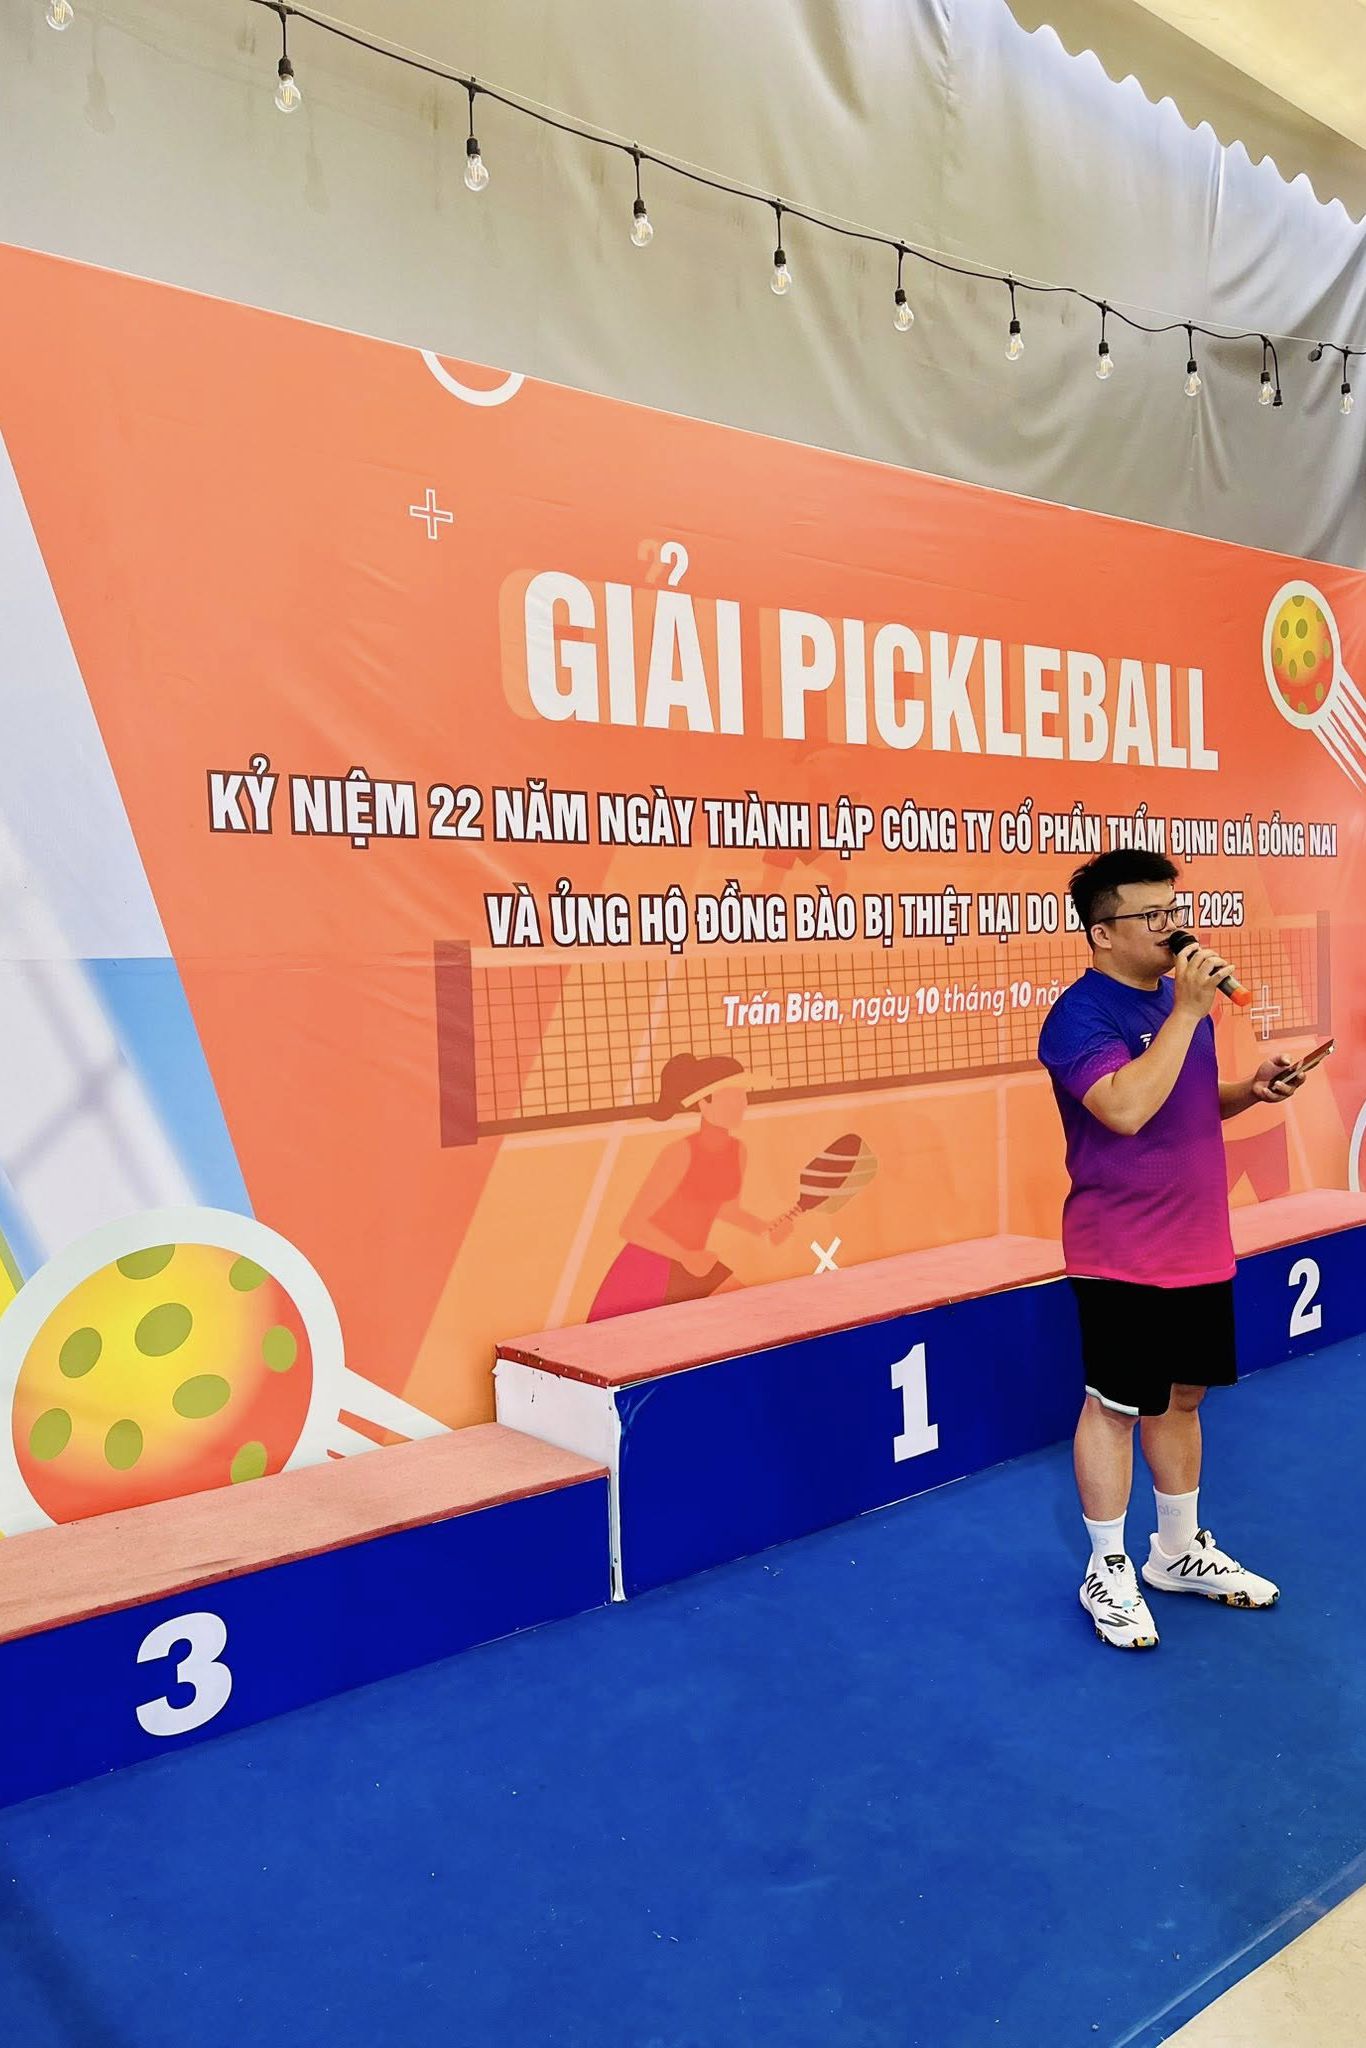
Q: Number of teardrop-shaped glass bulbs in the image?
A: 11